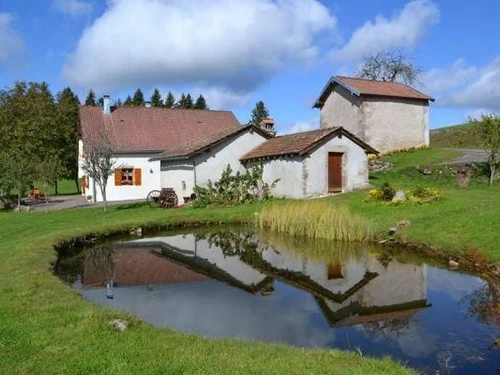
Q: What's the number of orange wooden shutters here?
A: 2